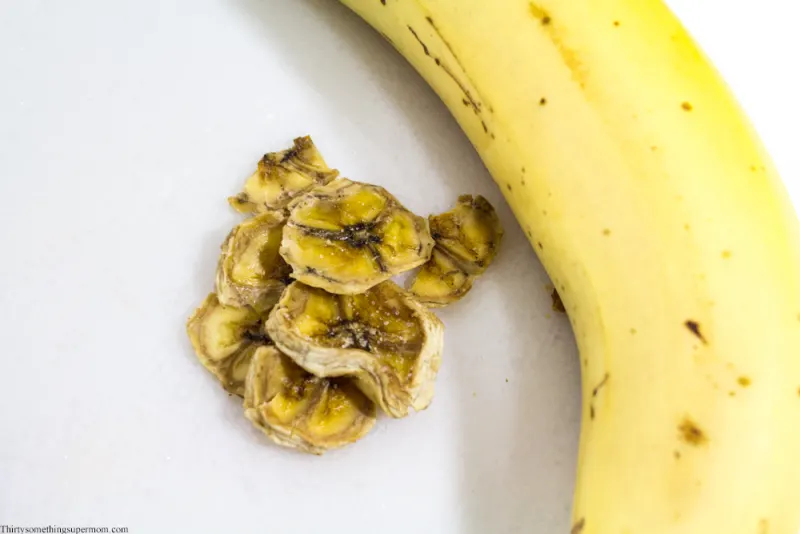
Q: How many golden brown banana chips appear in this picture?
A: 7